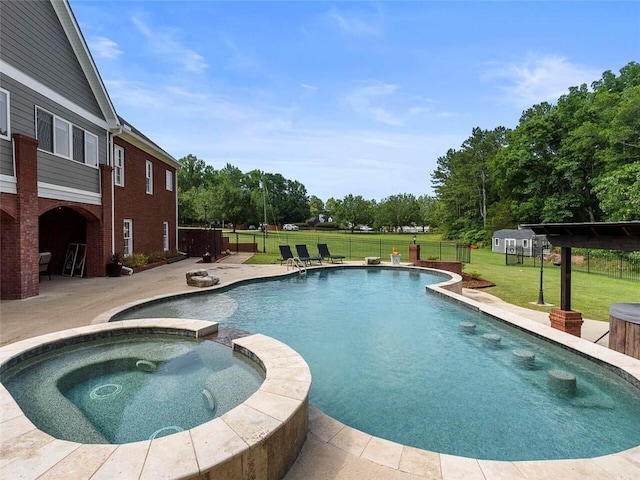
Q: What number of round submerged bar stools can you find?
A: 4